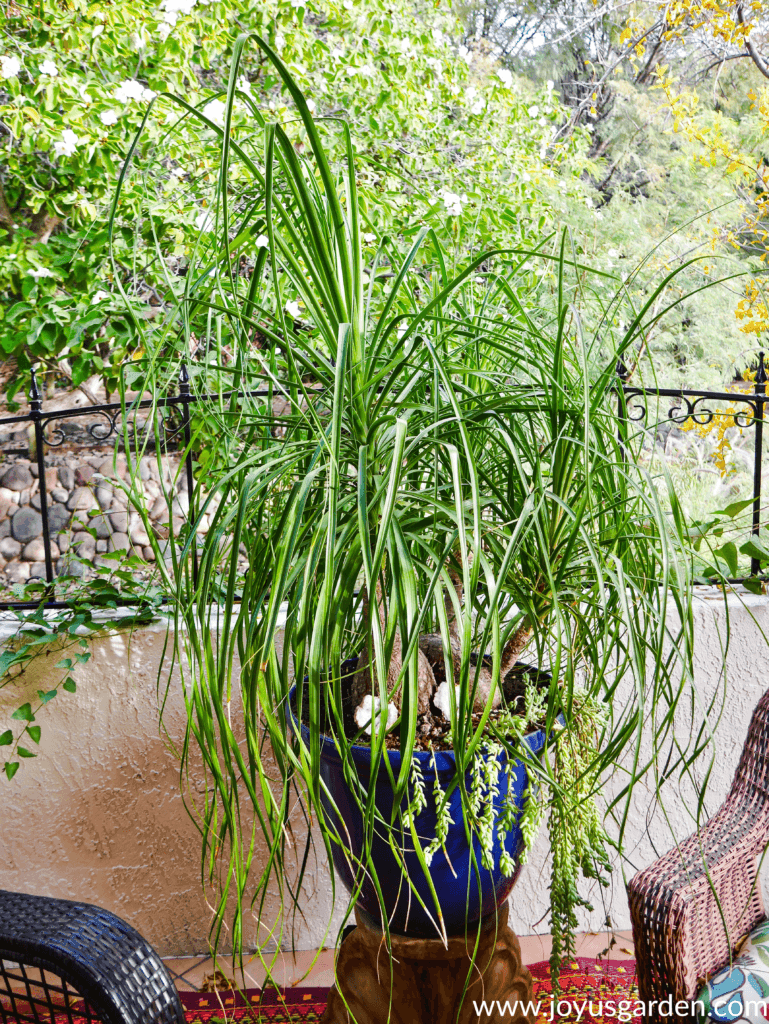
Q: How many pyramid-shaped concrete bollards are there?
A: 0